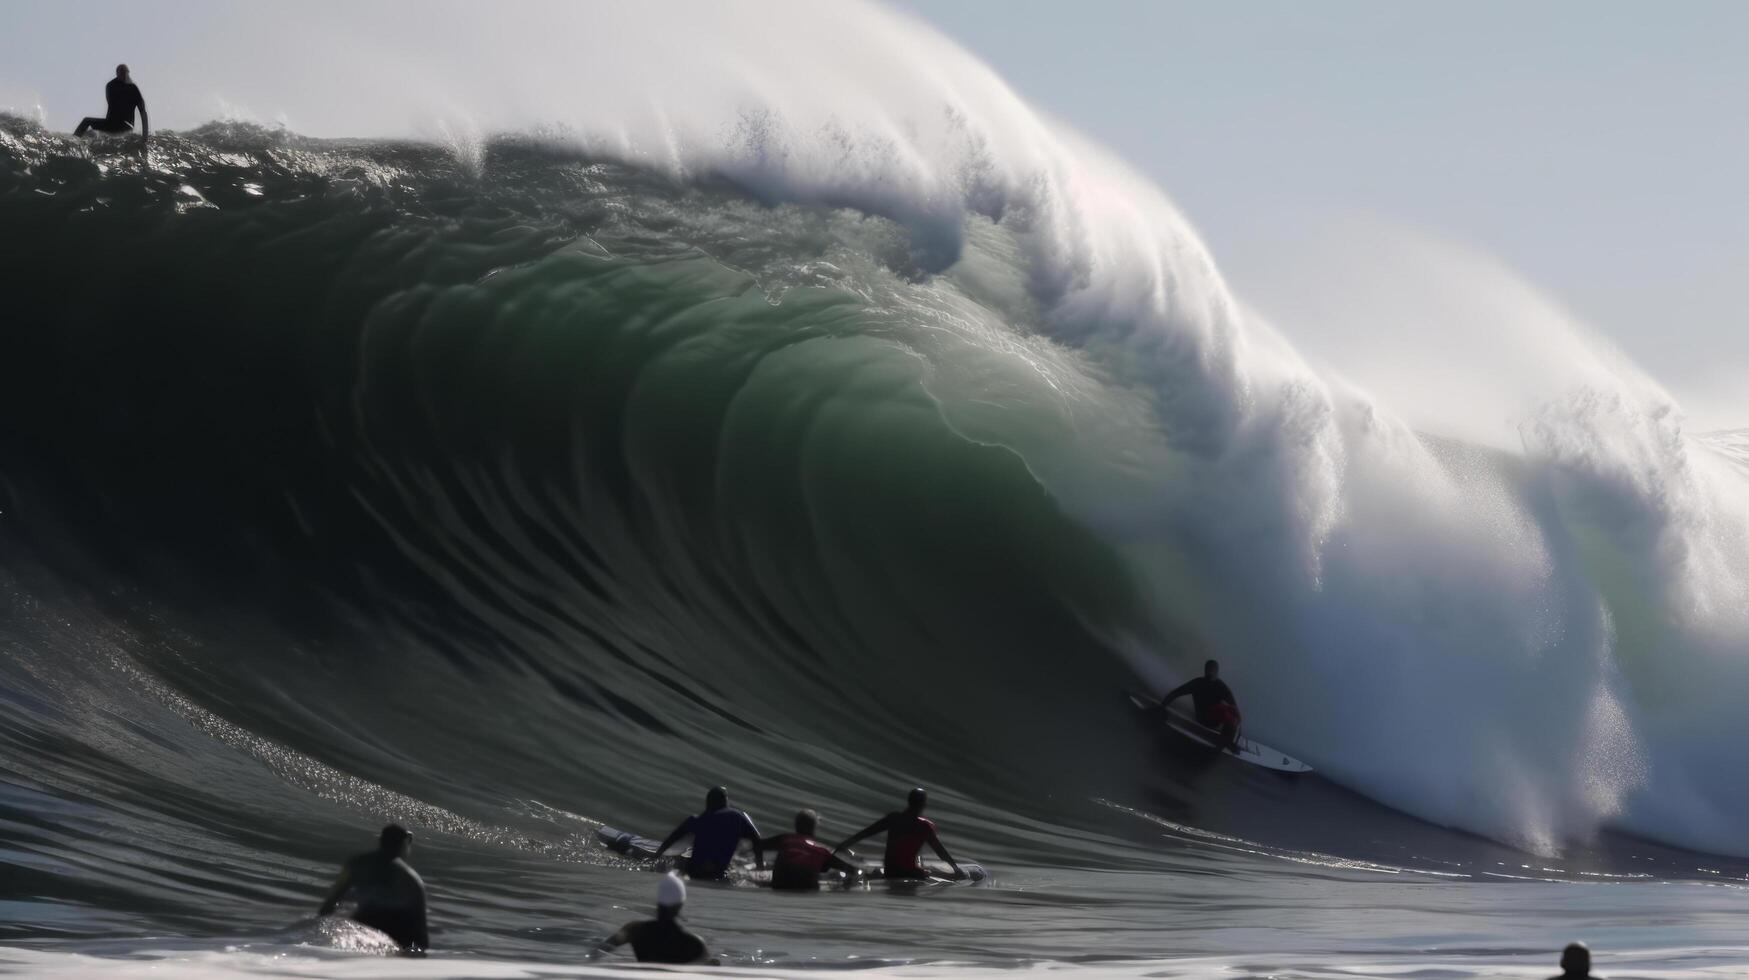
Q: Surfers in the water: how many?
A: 8